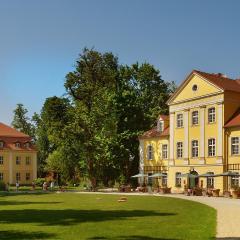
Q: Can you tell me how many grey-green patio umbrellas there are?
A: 5